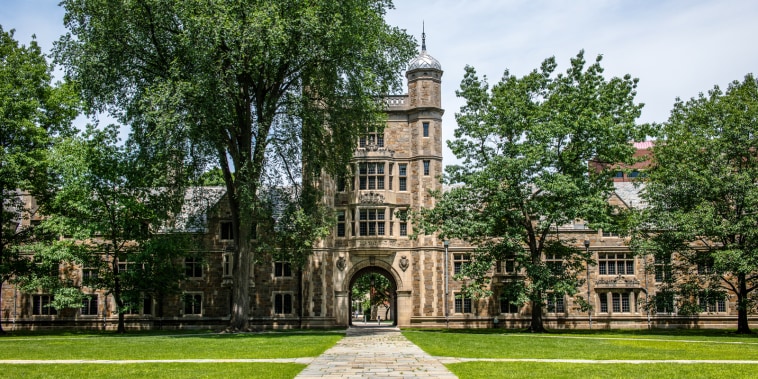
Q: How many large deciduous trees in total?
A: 5